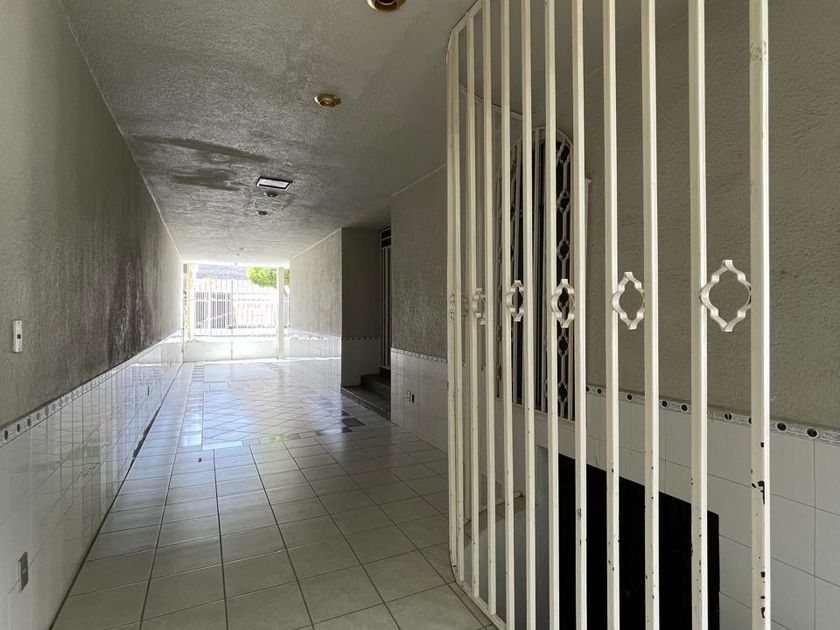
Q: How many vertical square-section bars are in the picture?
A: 12